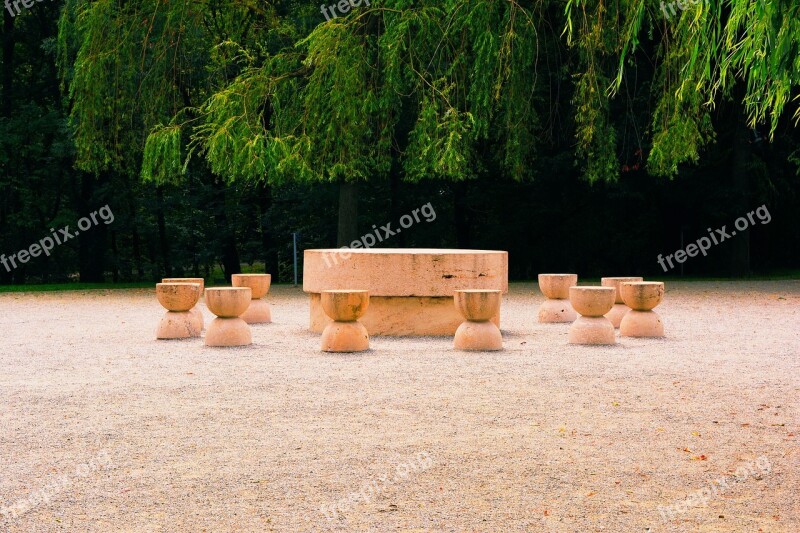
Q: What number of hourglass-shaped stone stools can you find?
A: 10